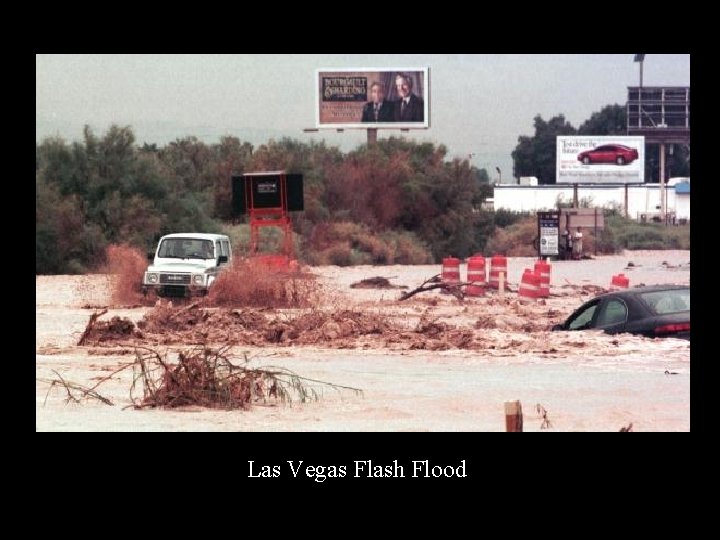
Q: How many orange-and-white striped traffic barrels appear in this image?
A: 6